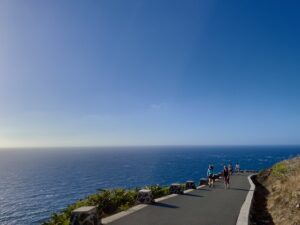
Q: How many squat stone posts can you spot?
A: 5